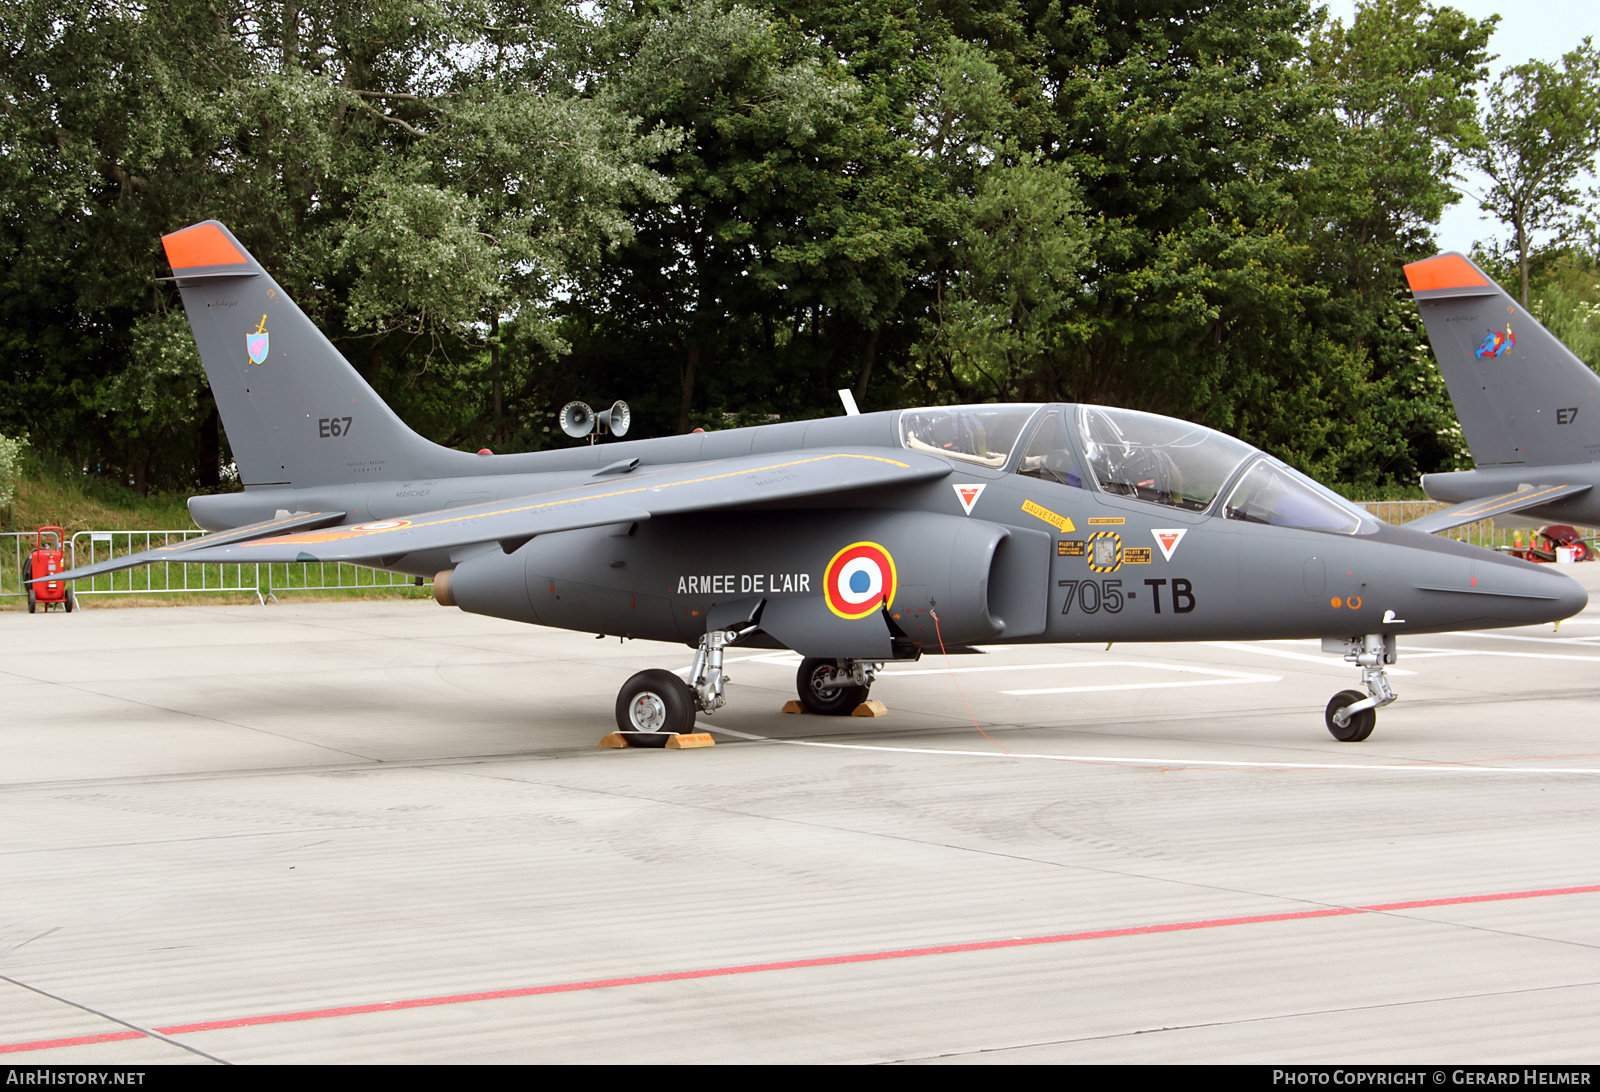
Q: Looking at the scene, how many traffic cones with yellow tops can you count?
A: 2